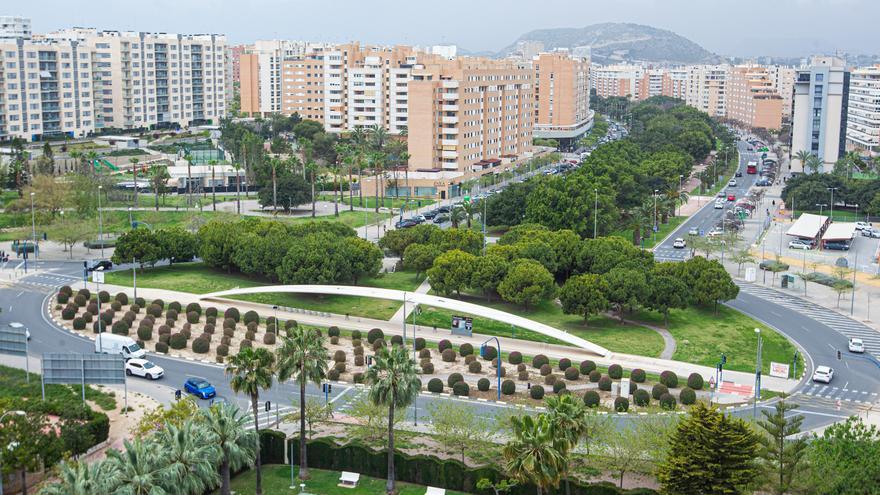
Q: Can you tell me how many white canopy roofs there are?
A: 2